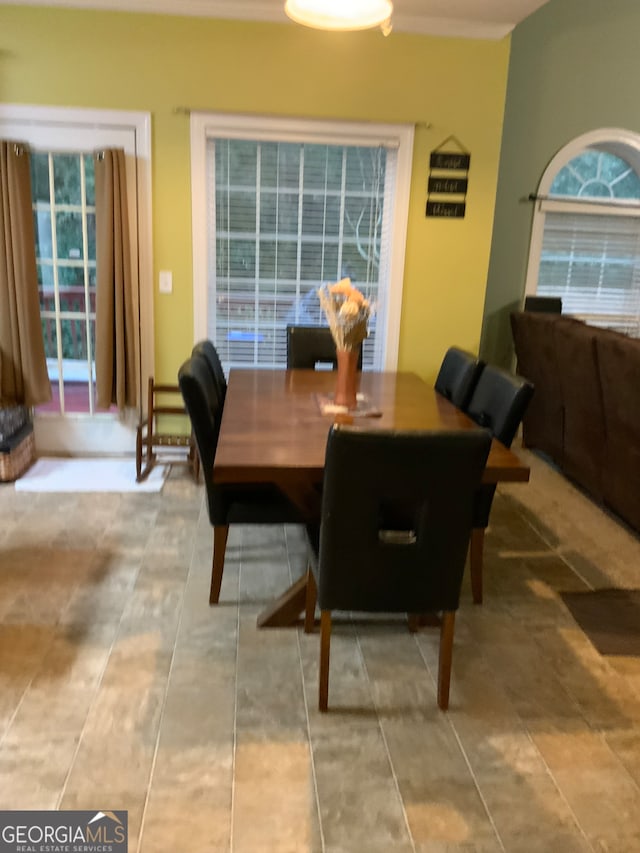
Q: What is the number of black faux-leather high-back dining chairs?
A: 6